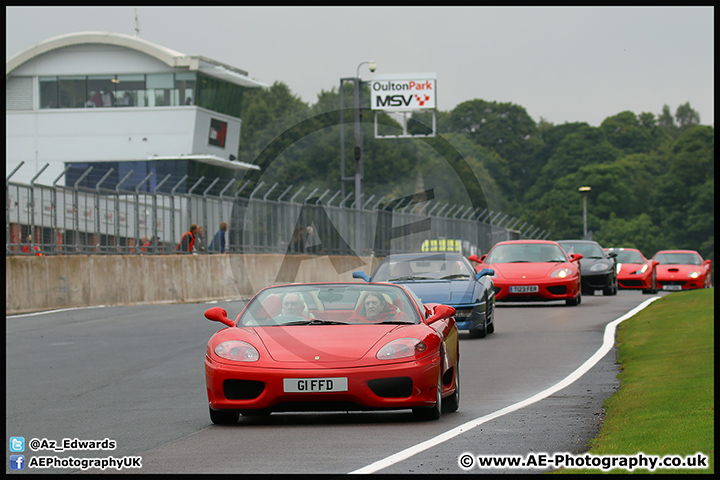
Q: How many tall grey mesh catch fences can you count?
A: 1